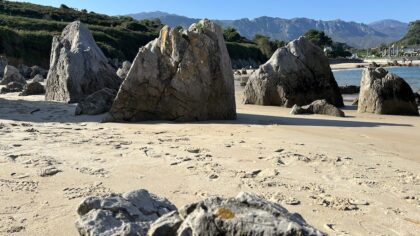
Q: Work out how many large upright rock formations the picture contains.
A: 4